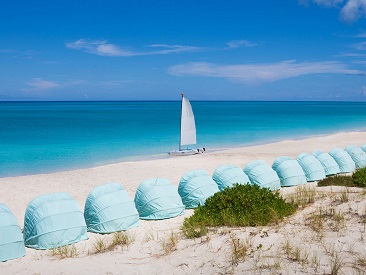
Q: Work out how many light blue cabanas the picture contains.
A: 13